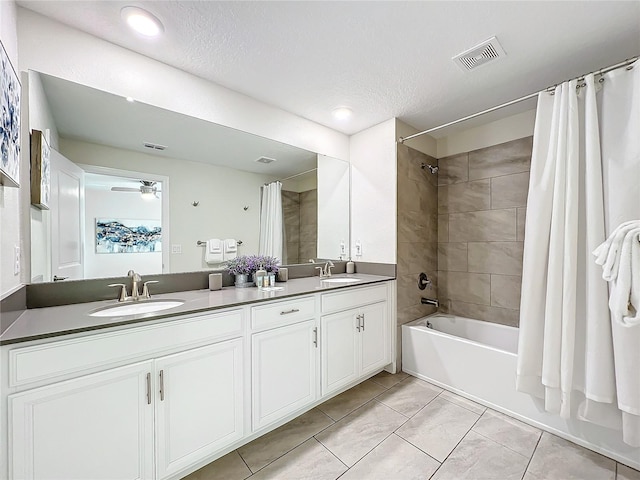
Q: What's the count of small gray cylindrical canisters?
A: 2